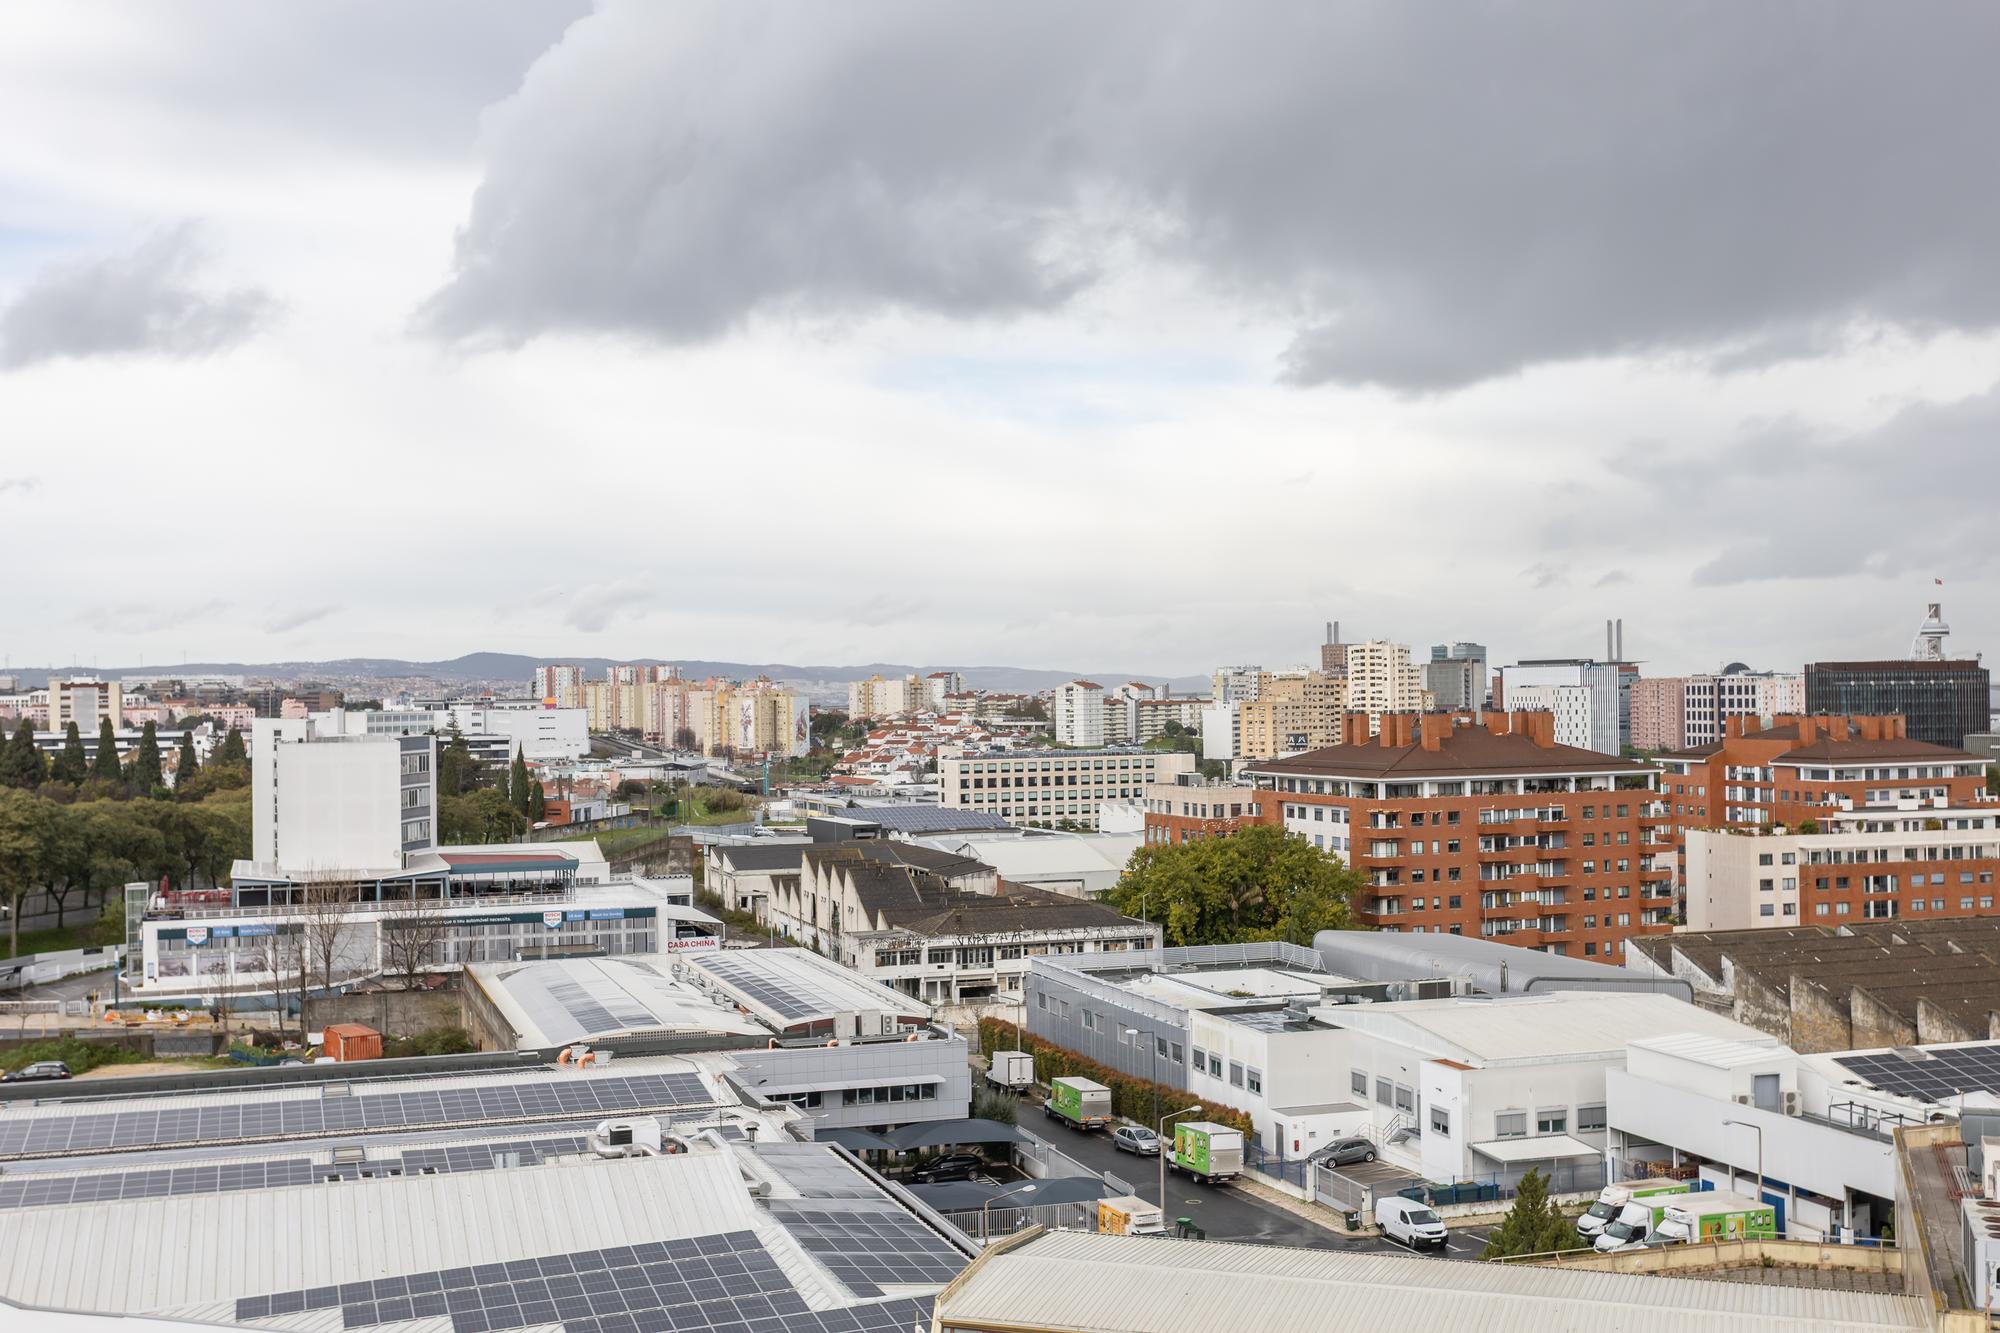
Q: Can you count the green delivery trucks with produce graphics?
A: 5